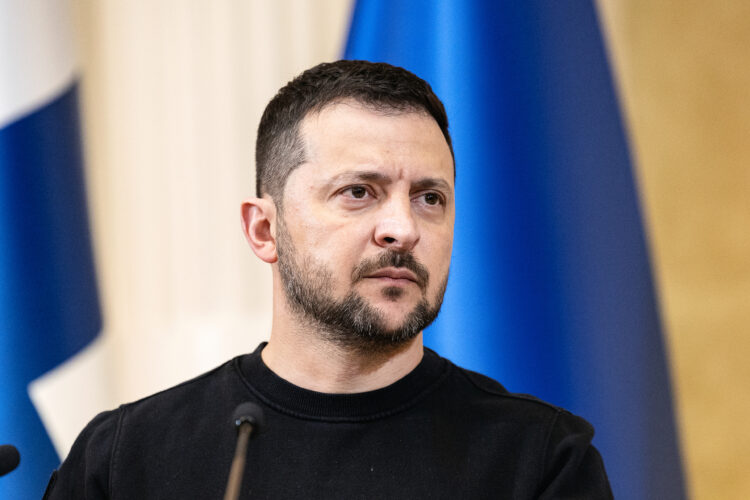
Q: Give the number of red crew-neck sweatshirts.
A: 0